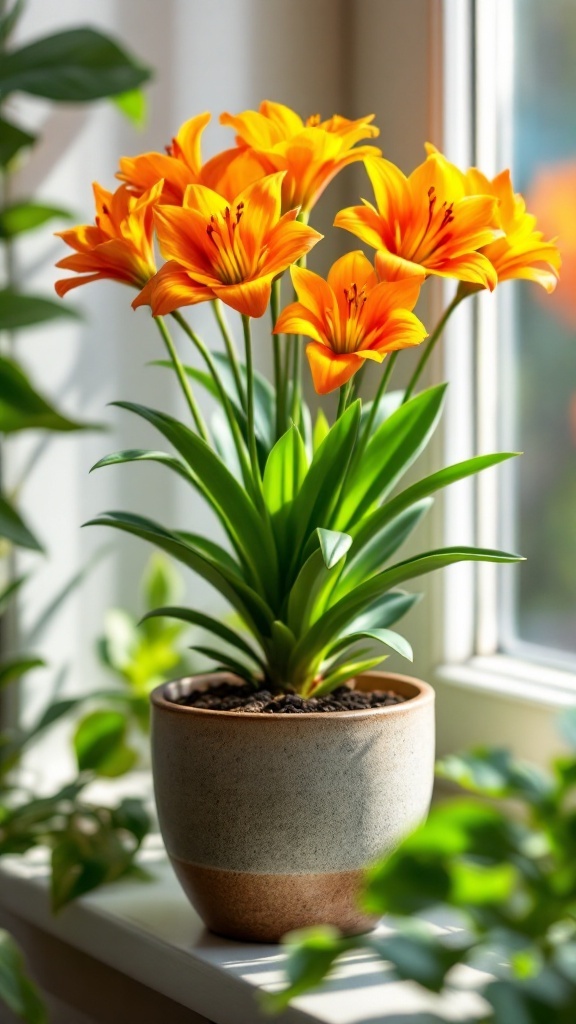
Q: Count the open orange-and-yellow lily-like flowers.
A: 7